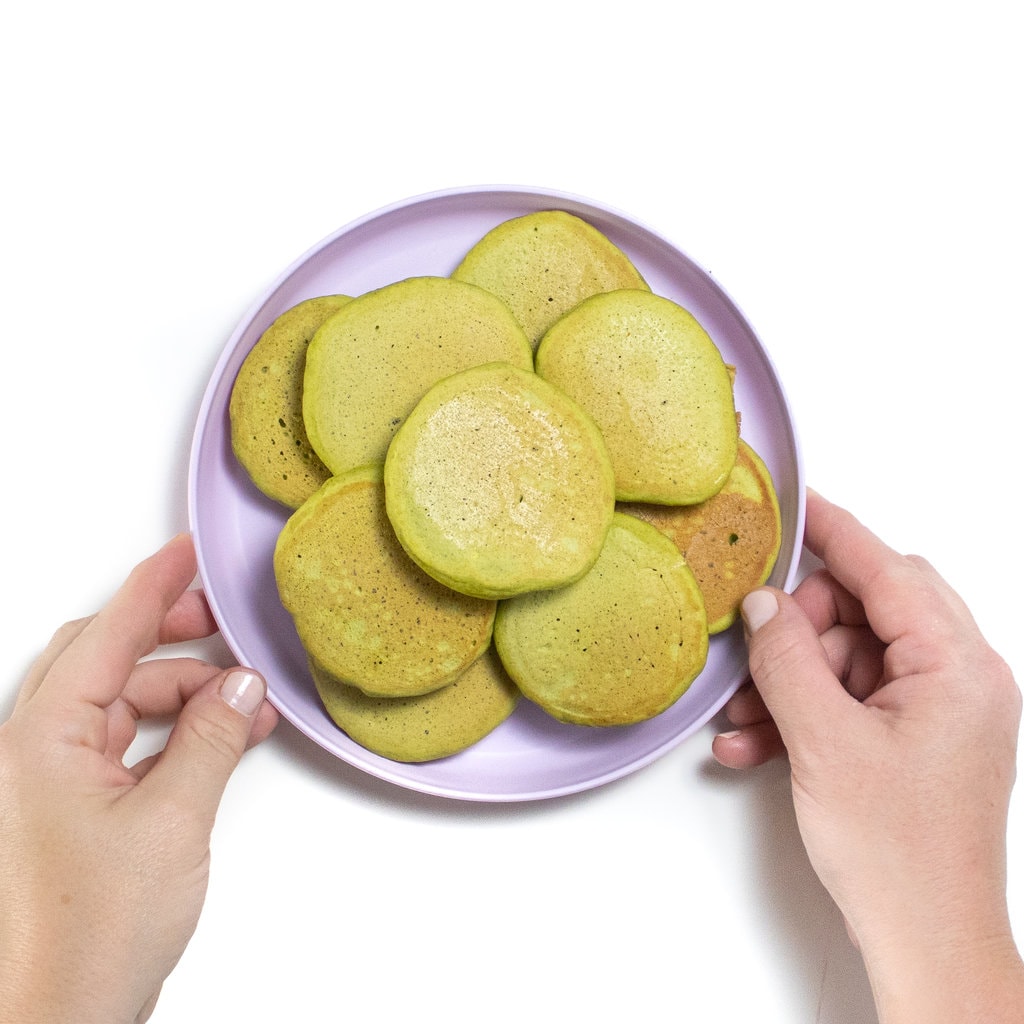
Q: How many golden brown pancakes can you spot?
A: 1